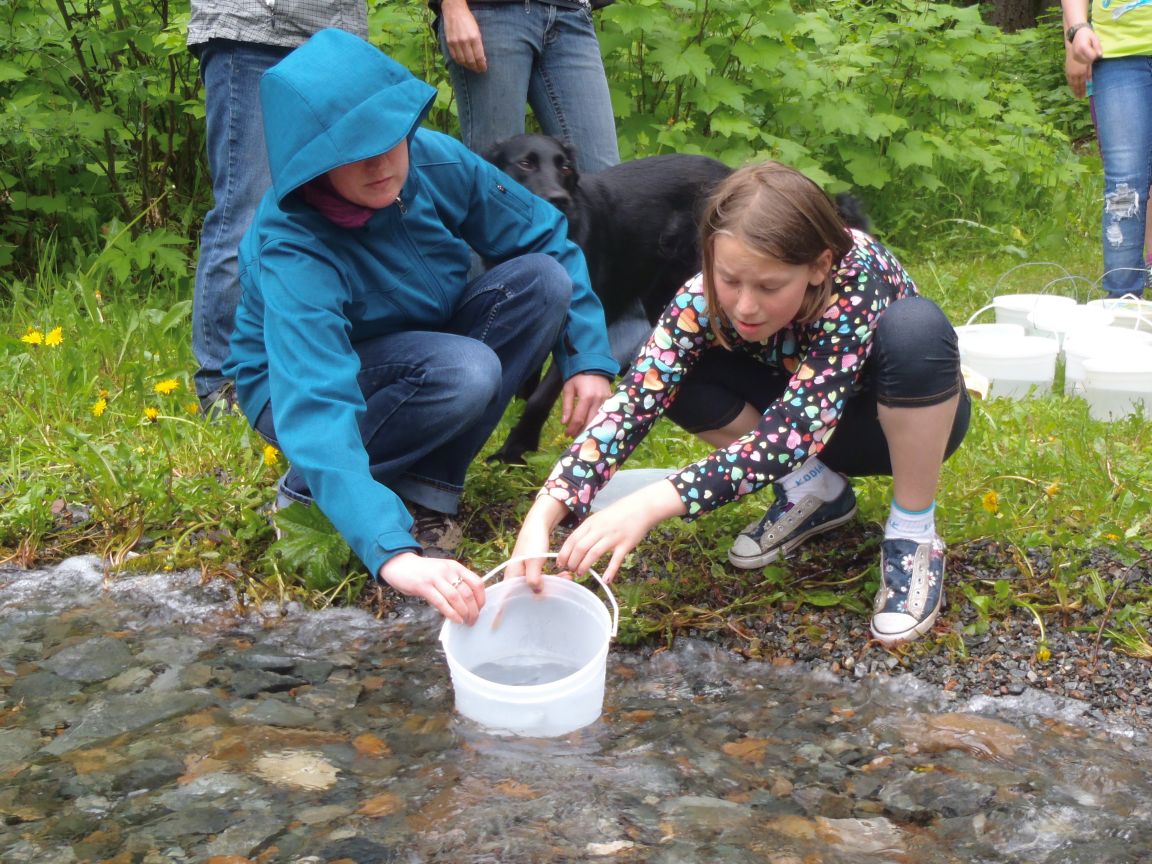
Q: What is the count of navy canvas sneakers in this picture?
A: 2